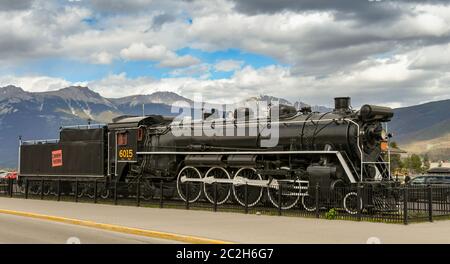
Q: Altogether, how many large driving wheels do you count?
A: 4